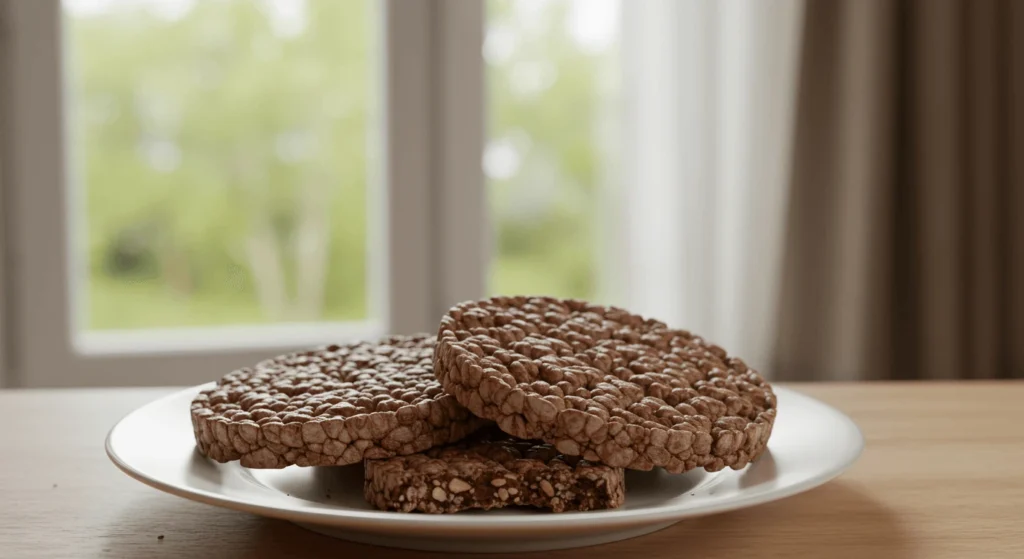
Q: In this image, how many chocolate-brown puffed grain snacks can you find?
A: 3